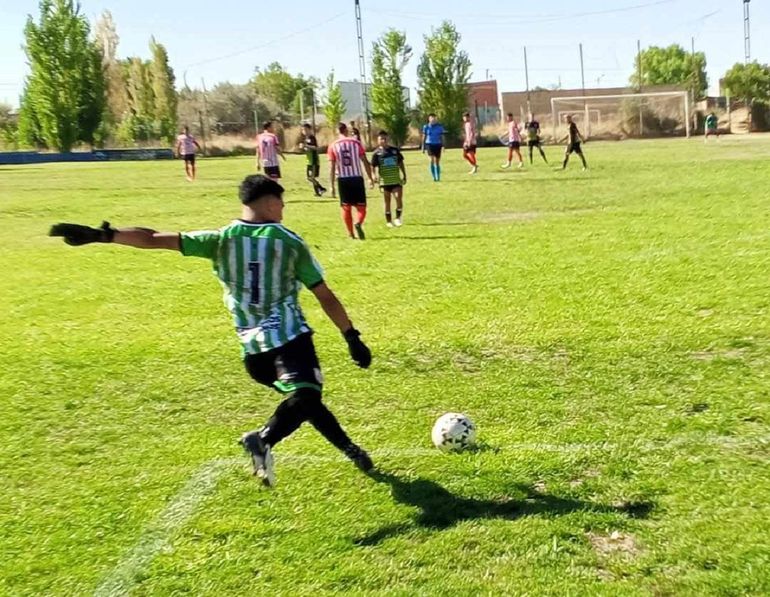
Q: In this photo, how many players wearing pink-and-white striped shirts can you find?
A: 5